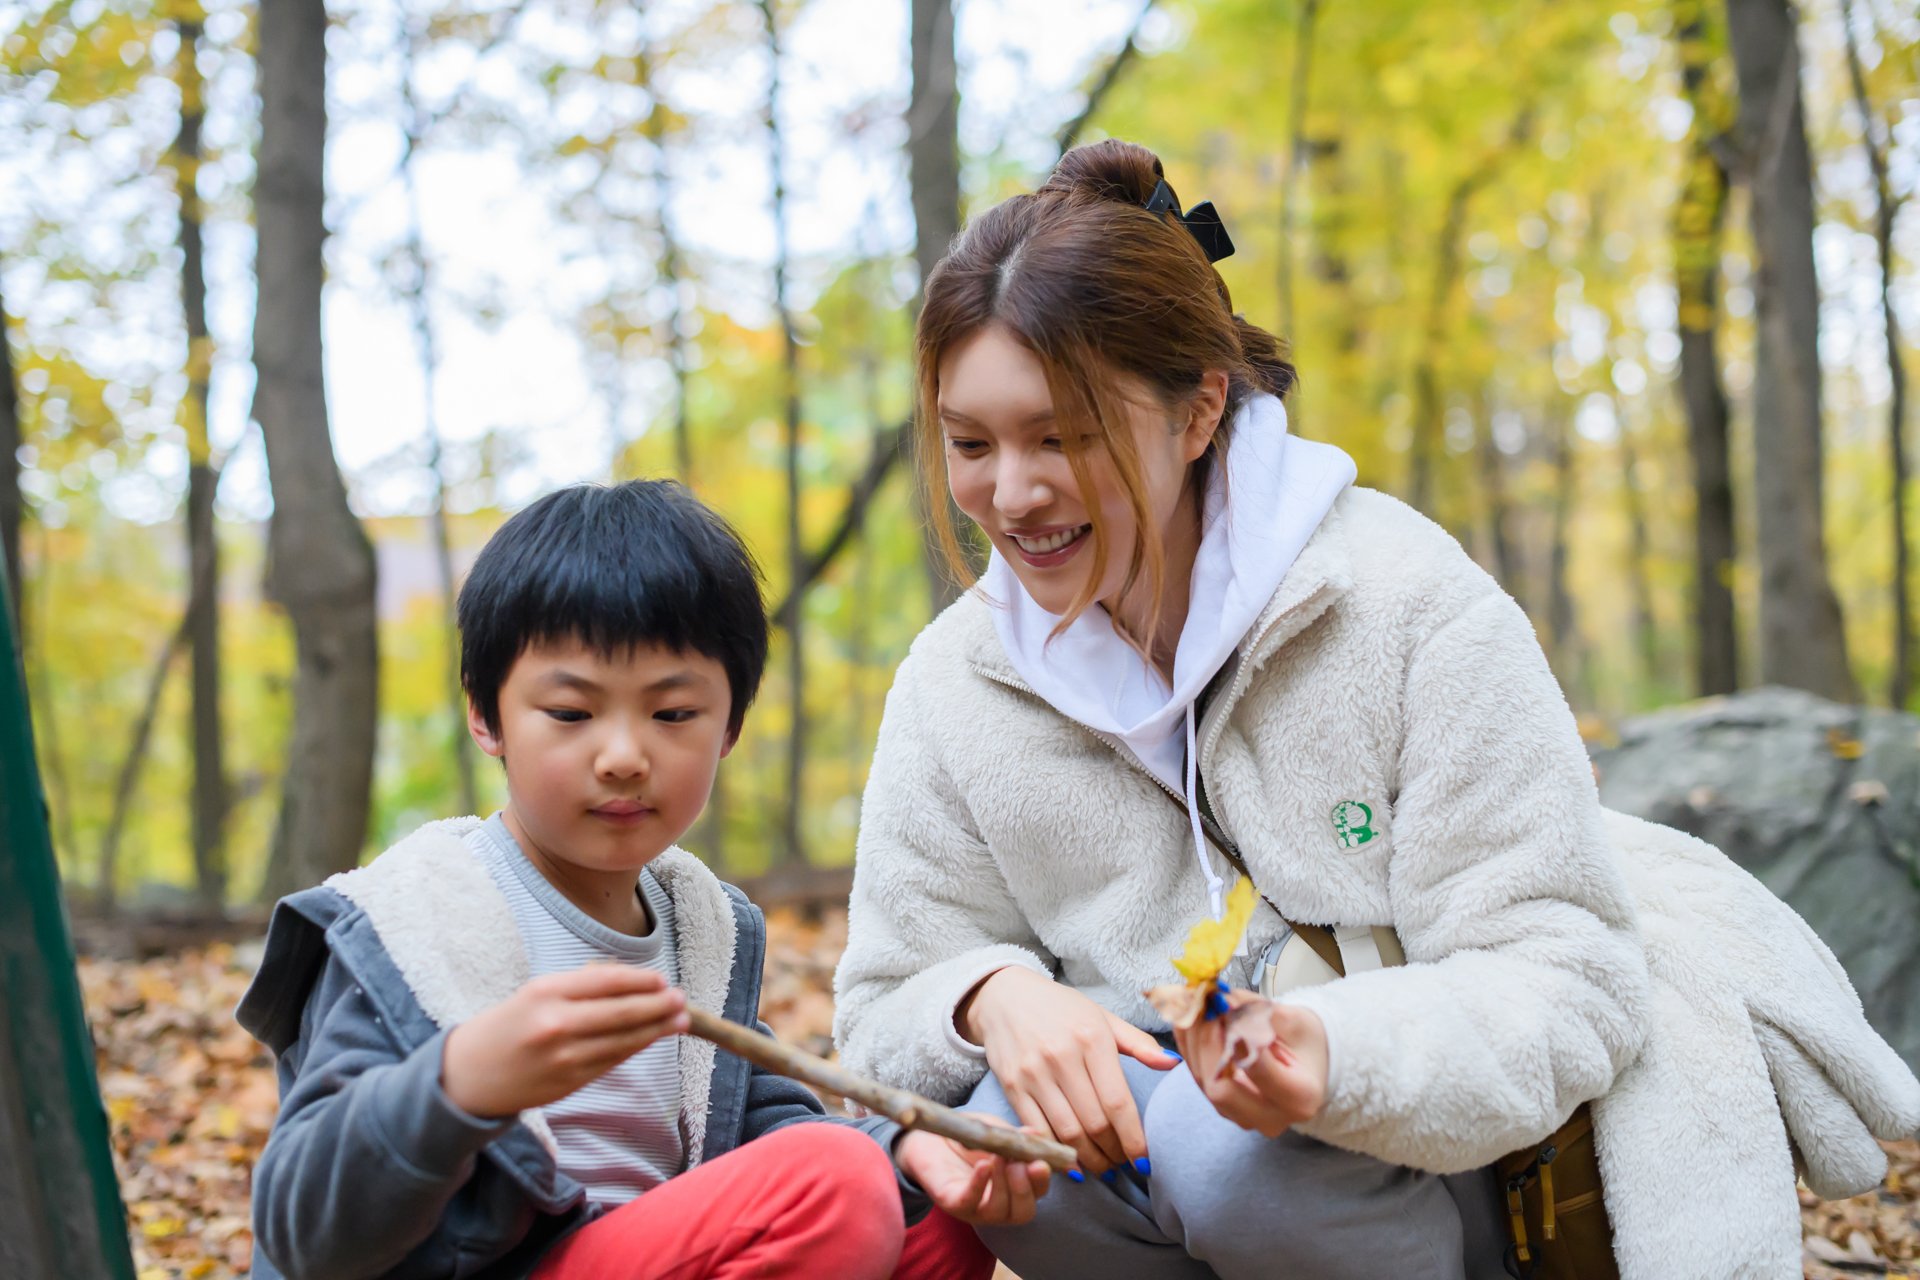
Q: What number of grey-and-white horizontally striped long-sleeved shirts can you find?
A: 1